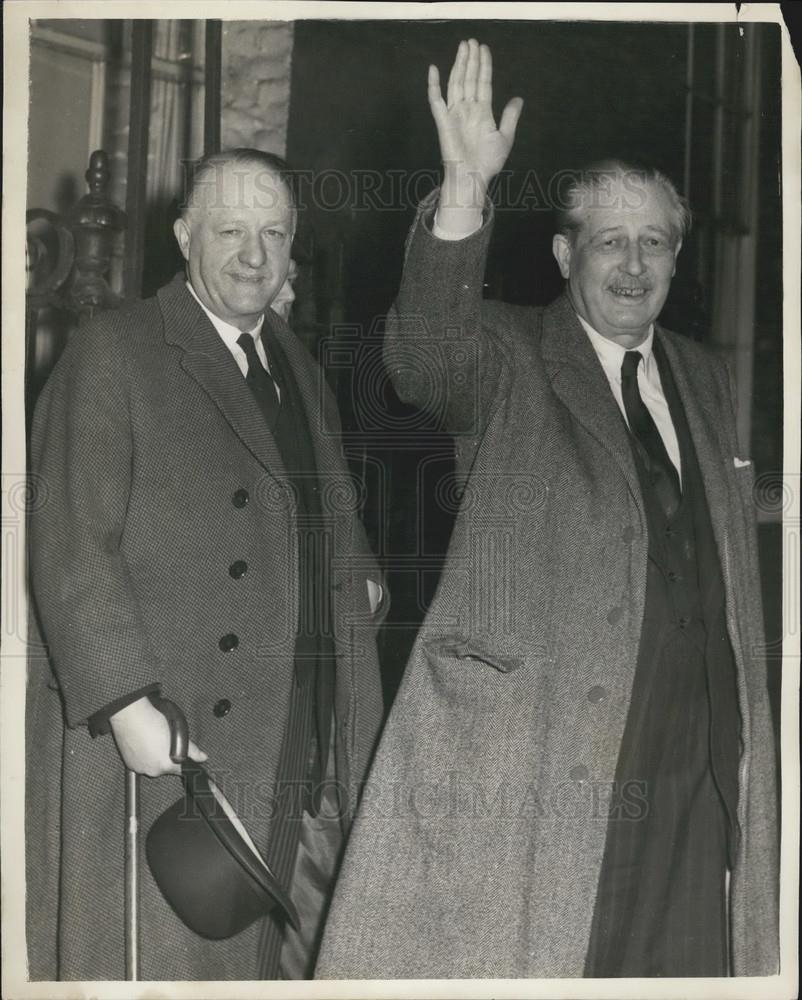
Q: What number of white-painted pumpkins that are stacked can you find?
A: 0